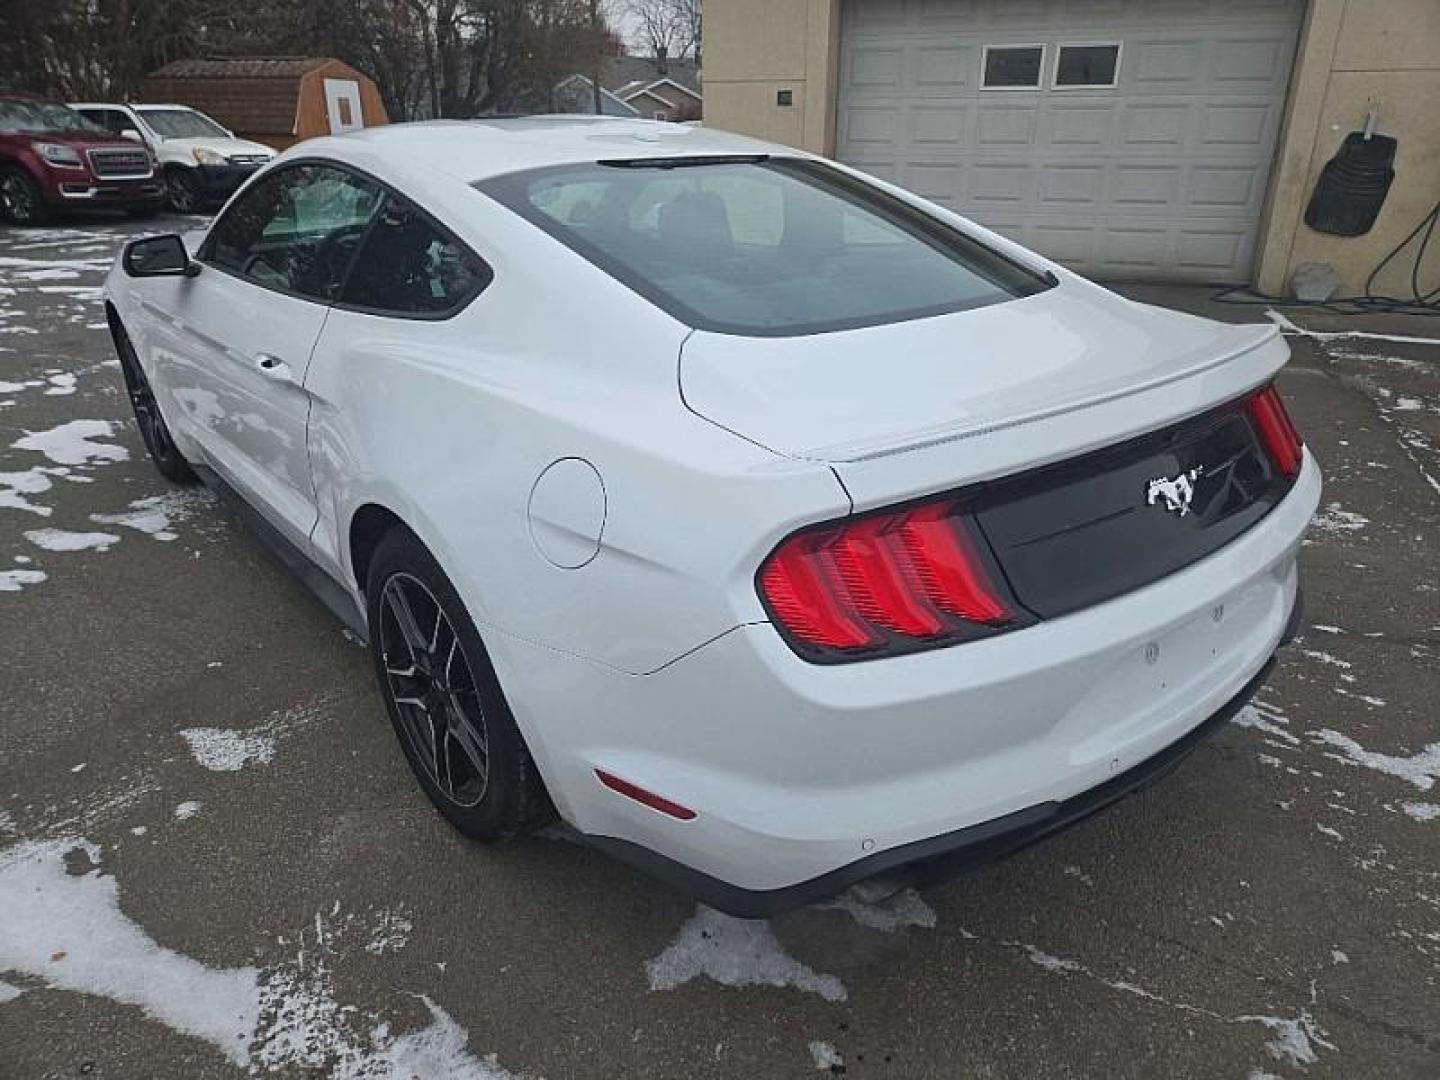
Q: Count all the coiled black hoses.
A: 1